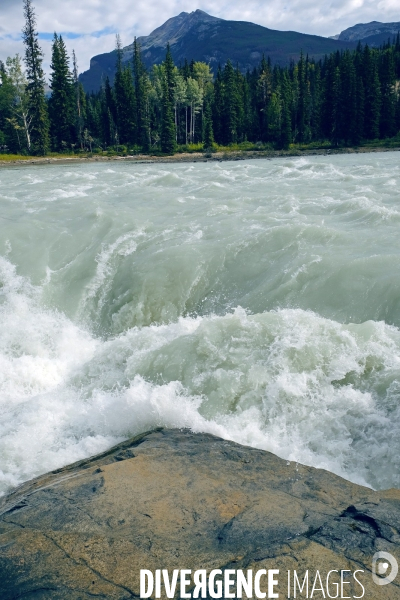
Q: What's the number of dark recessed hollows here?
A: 1